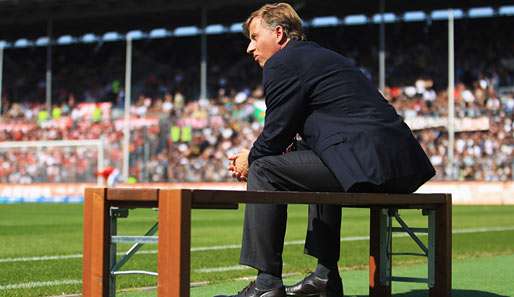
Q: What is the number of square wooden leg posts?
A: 4